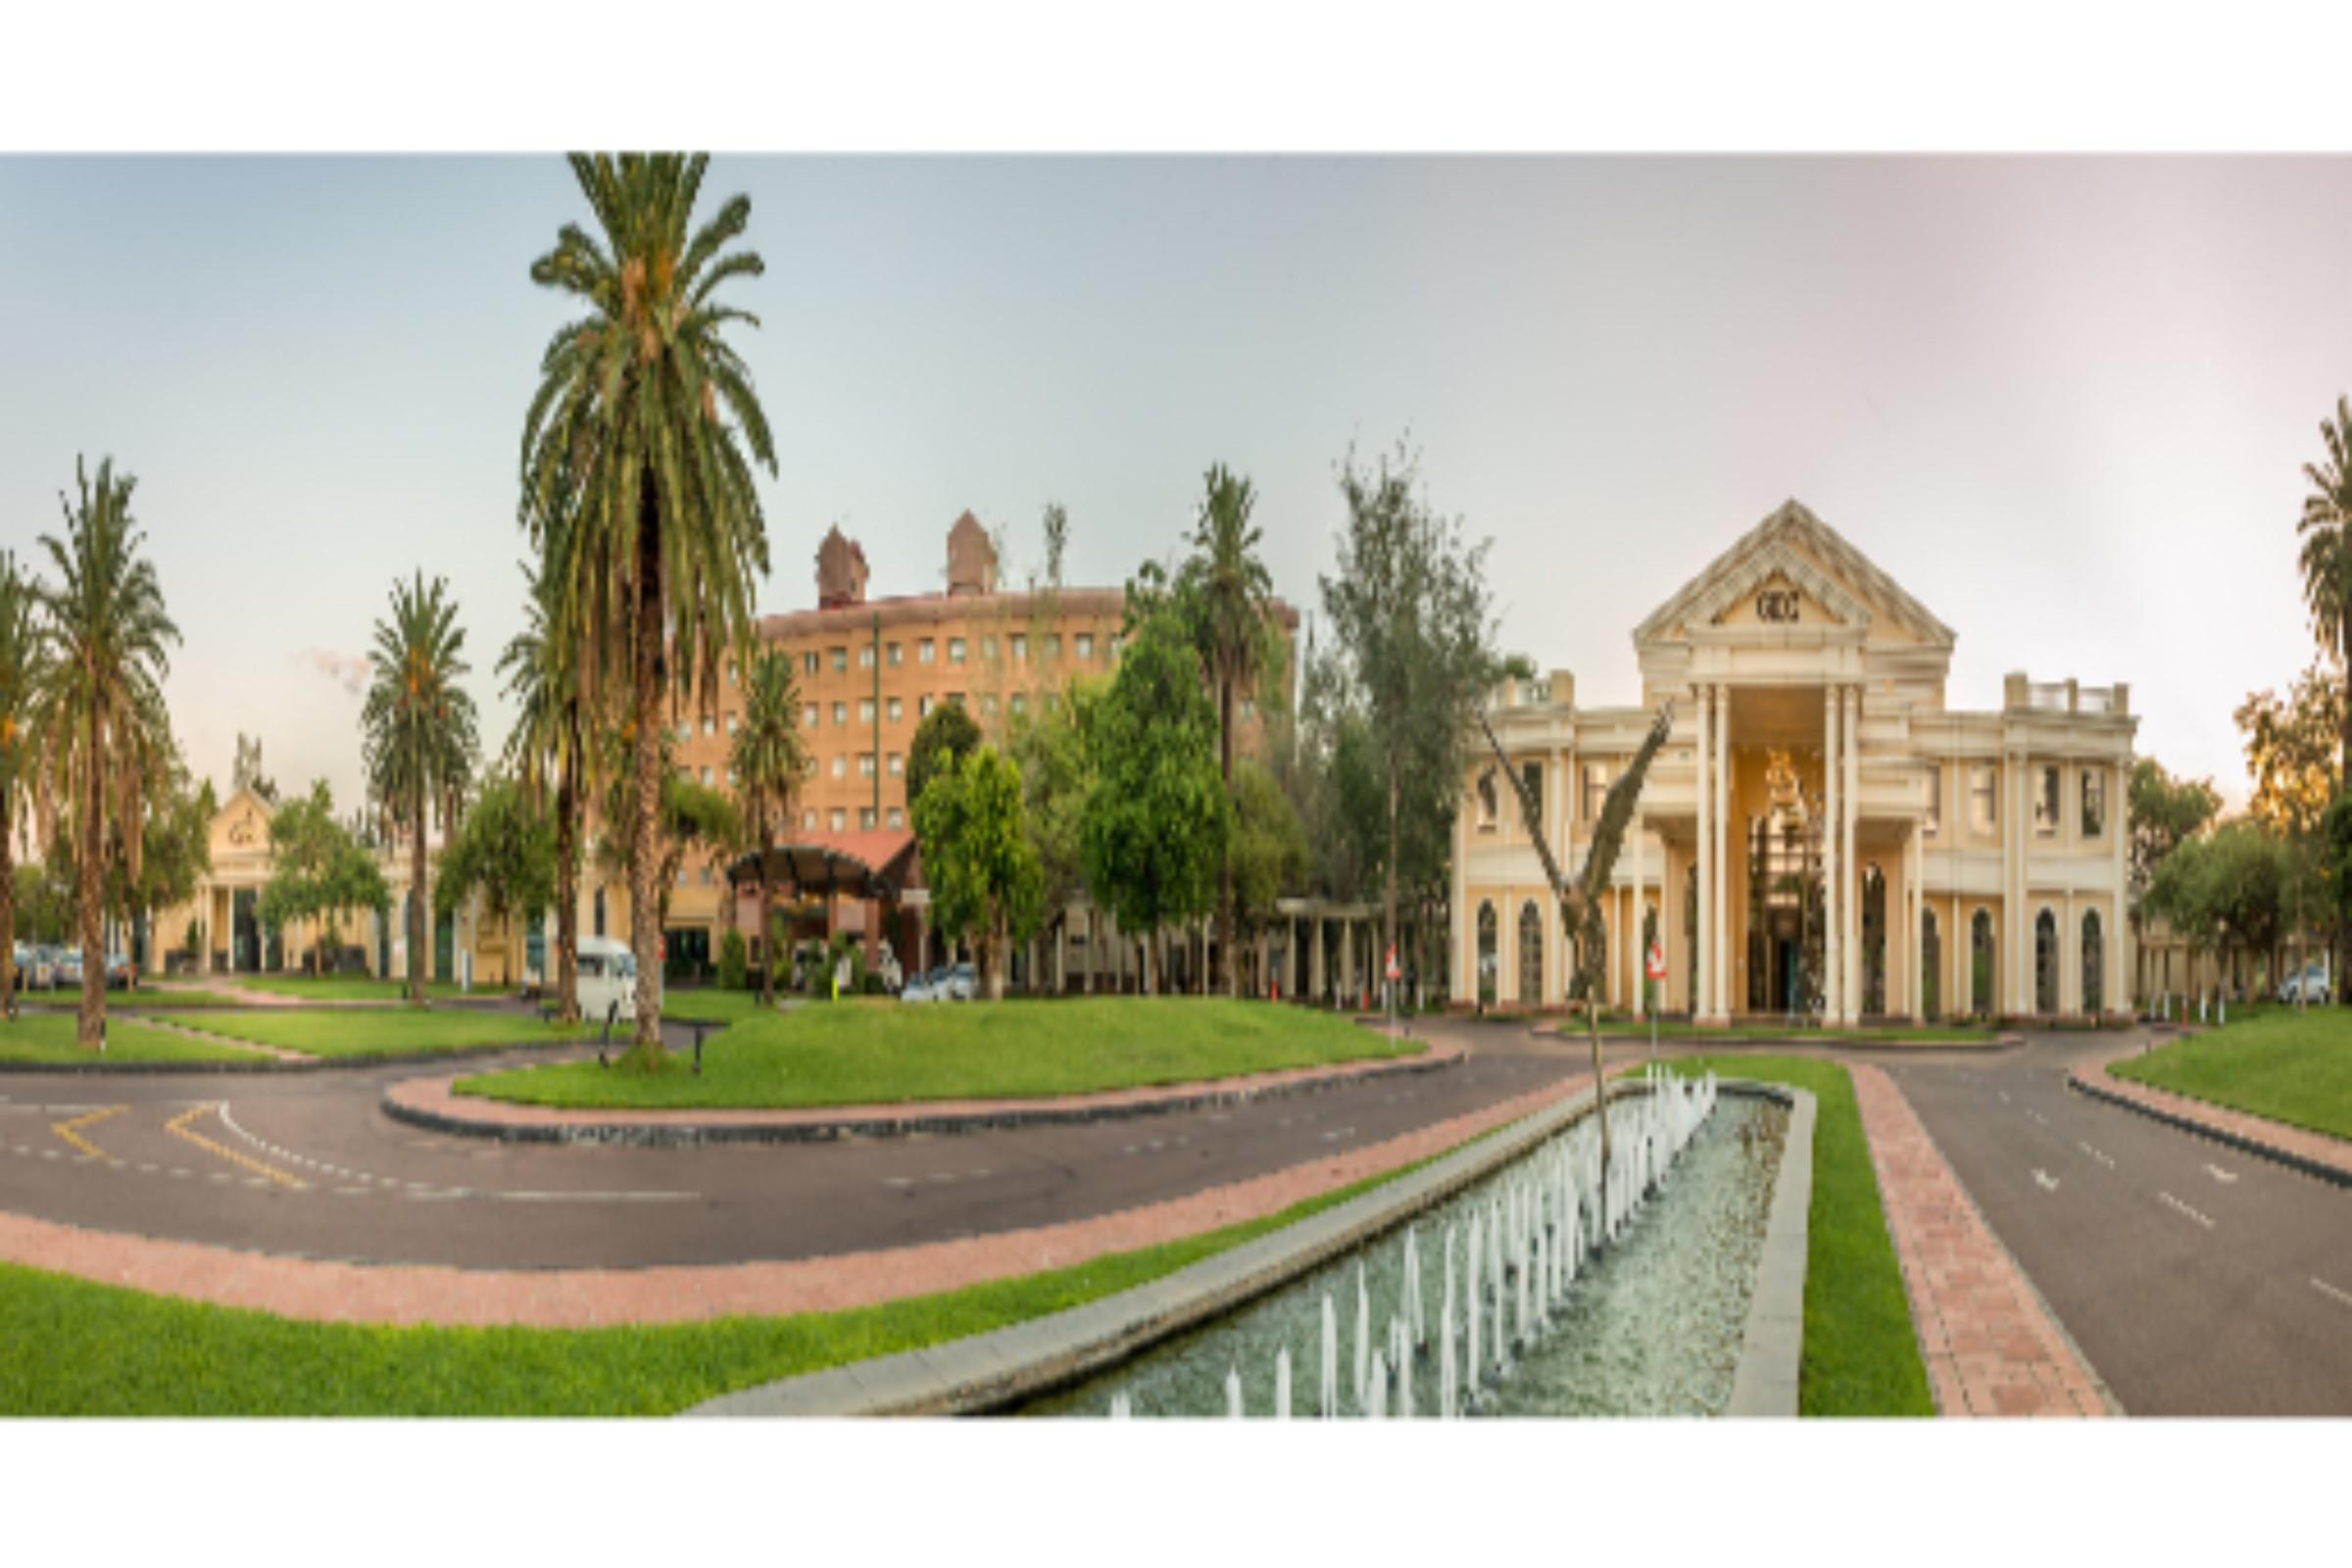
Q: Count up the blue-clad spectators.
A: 0